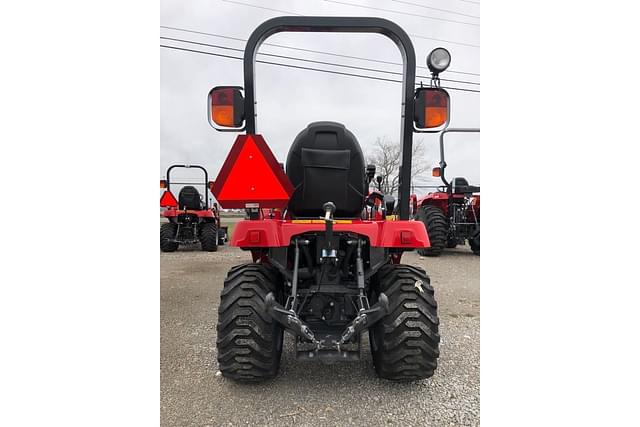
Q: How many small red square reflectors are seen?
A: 2